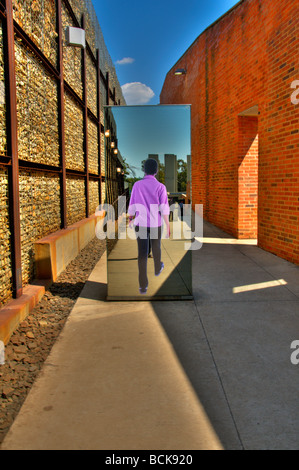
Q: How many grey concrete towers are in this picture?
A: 3